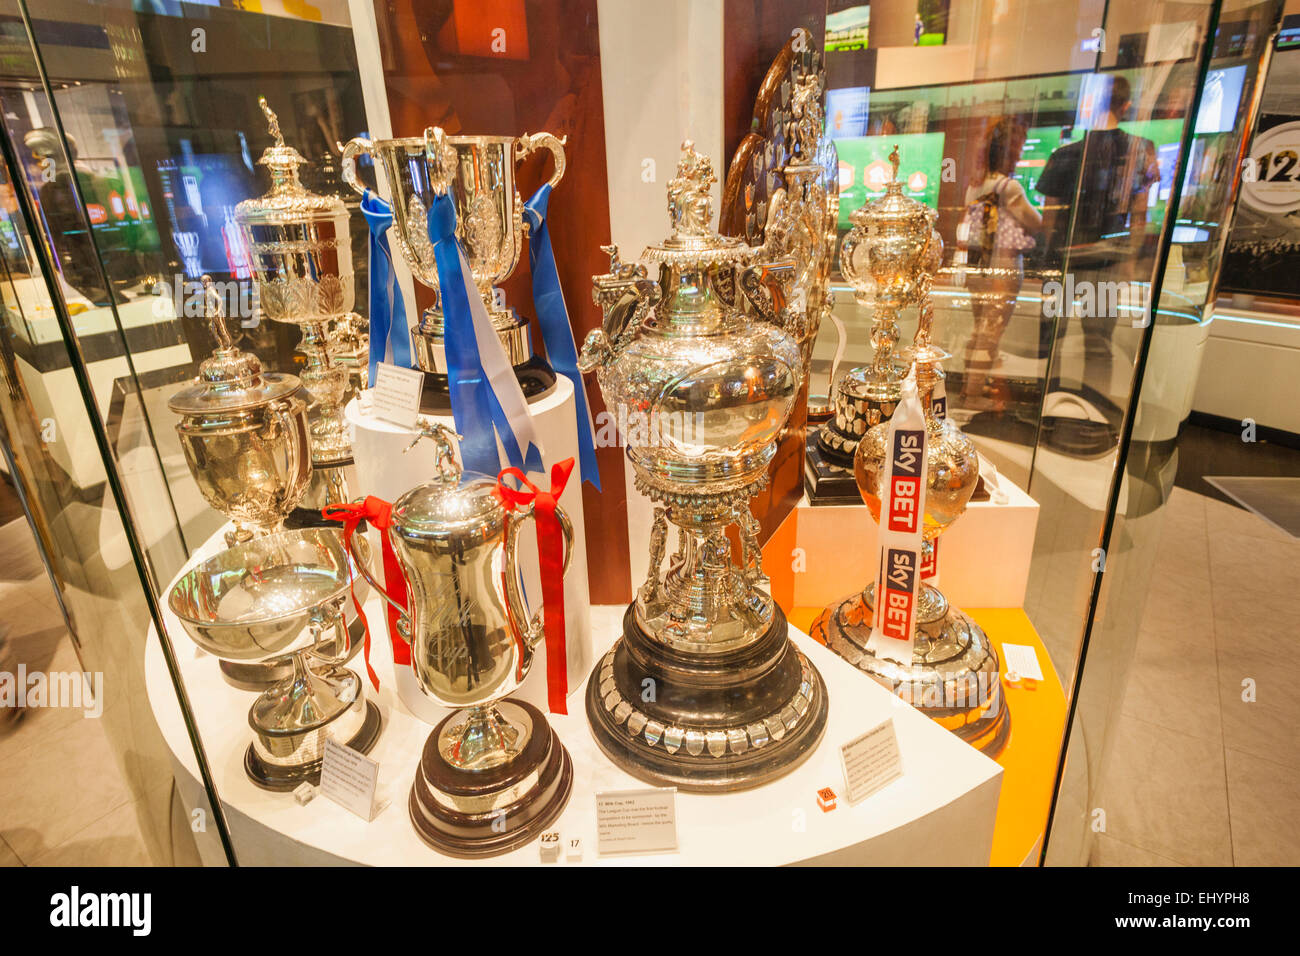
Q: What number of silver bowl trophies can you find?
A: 1